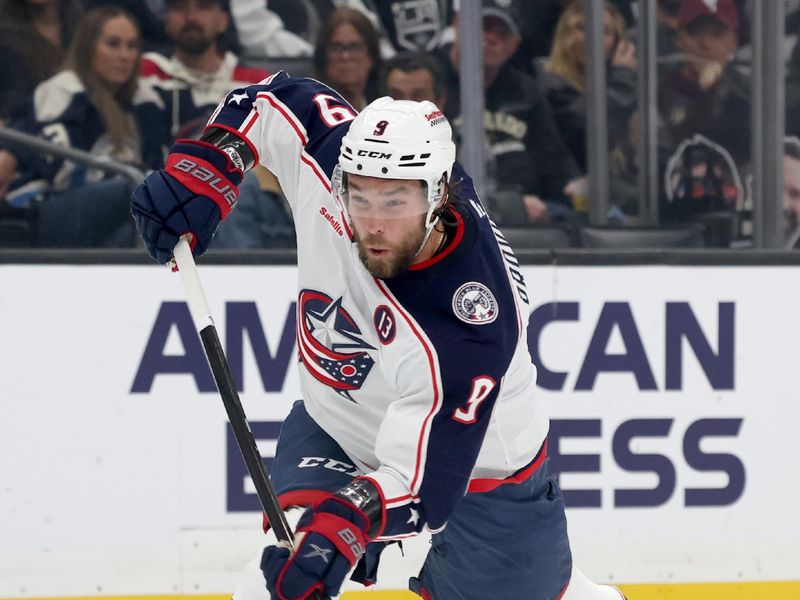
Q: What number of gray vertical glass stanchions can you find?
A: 4